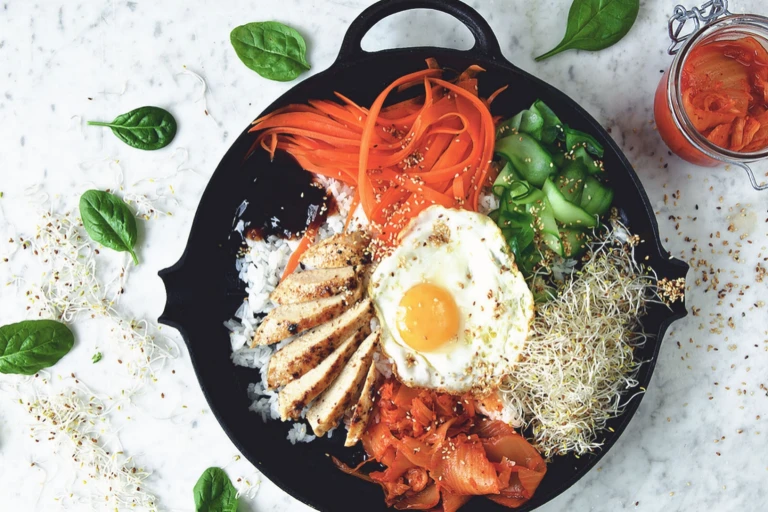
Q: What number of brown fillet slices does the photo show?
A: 7